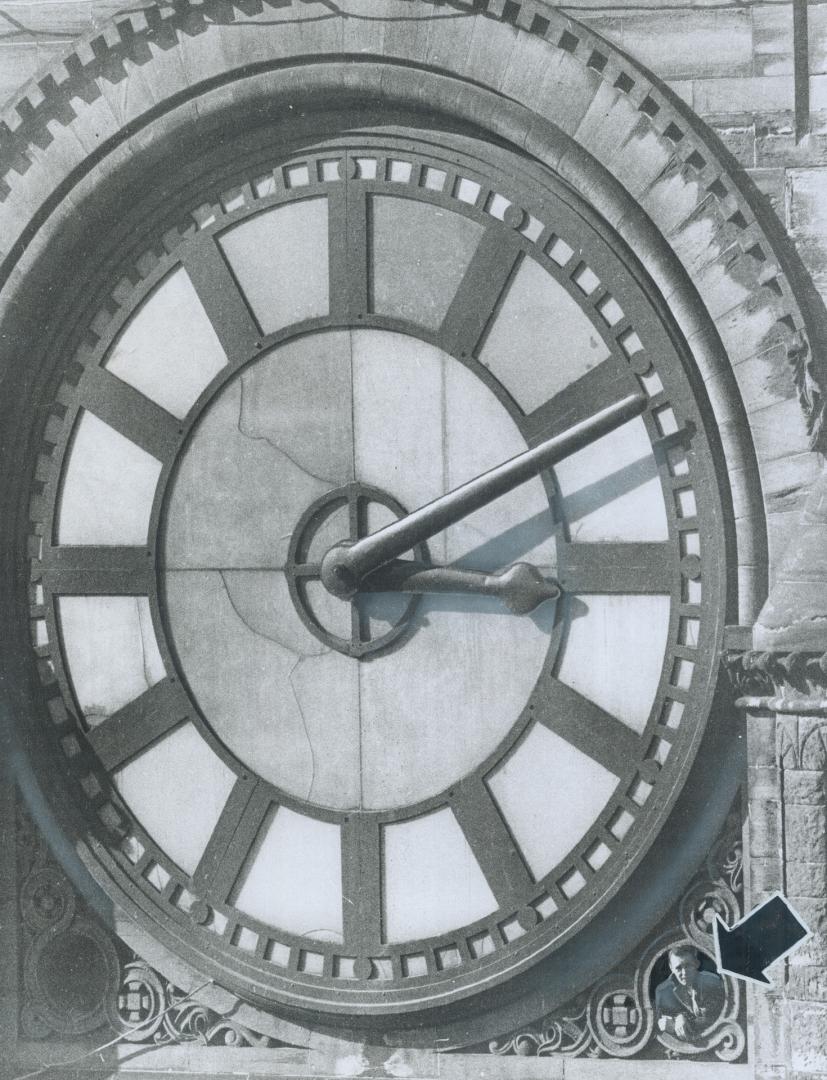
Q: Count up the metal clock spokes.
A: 12